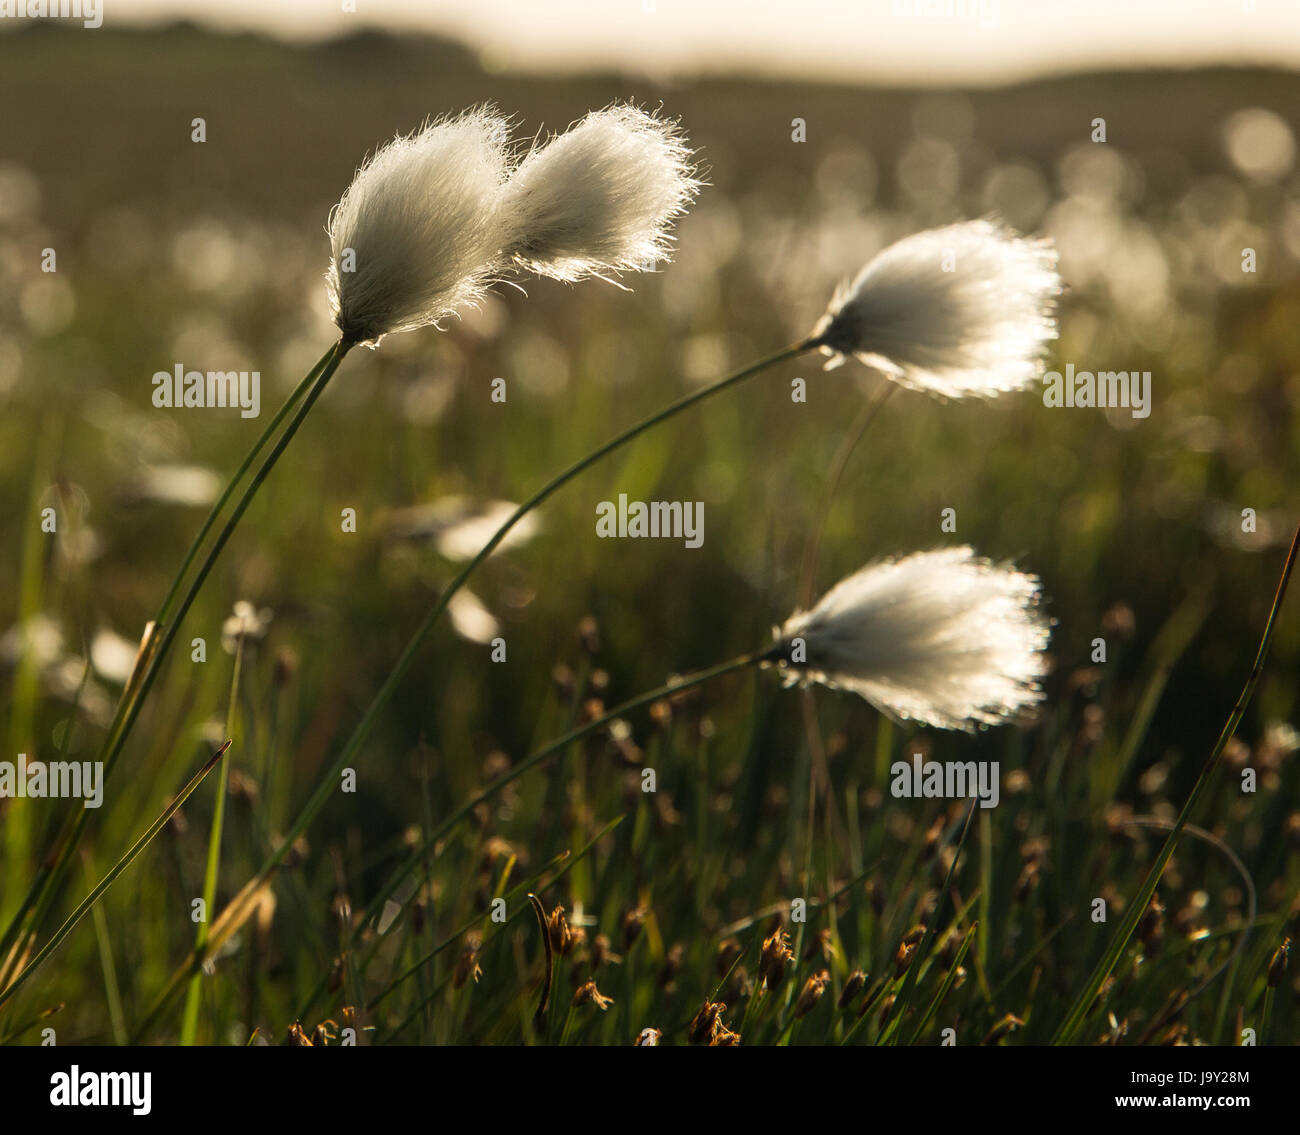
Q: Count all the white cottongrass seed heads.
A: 4